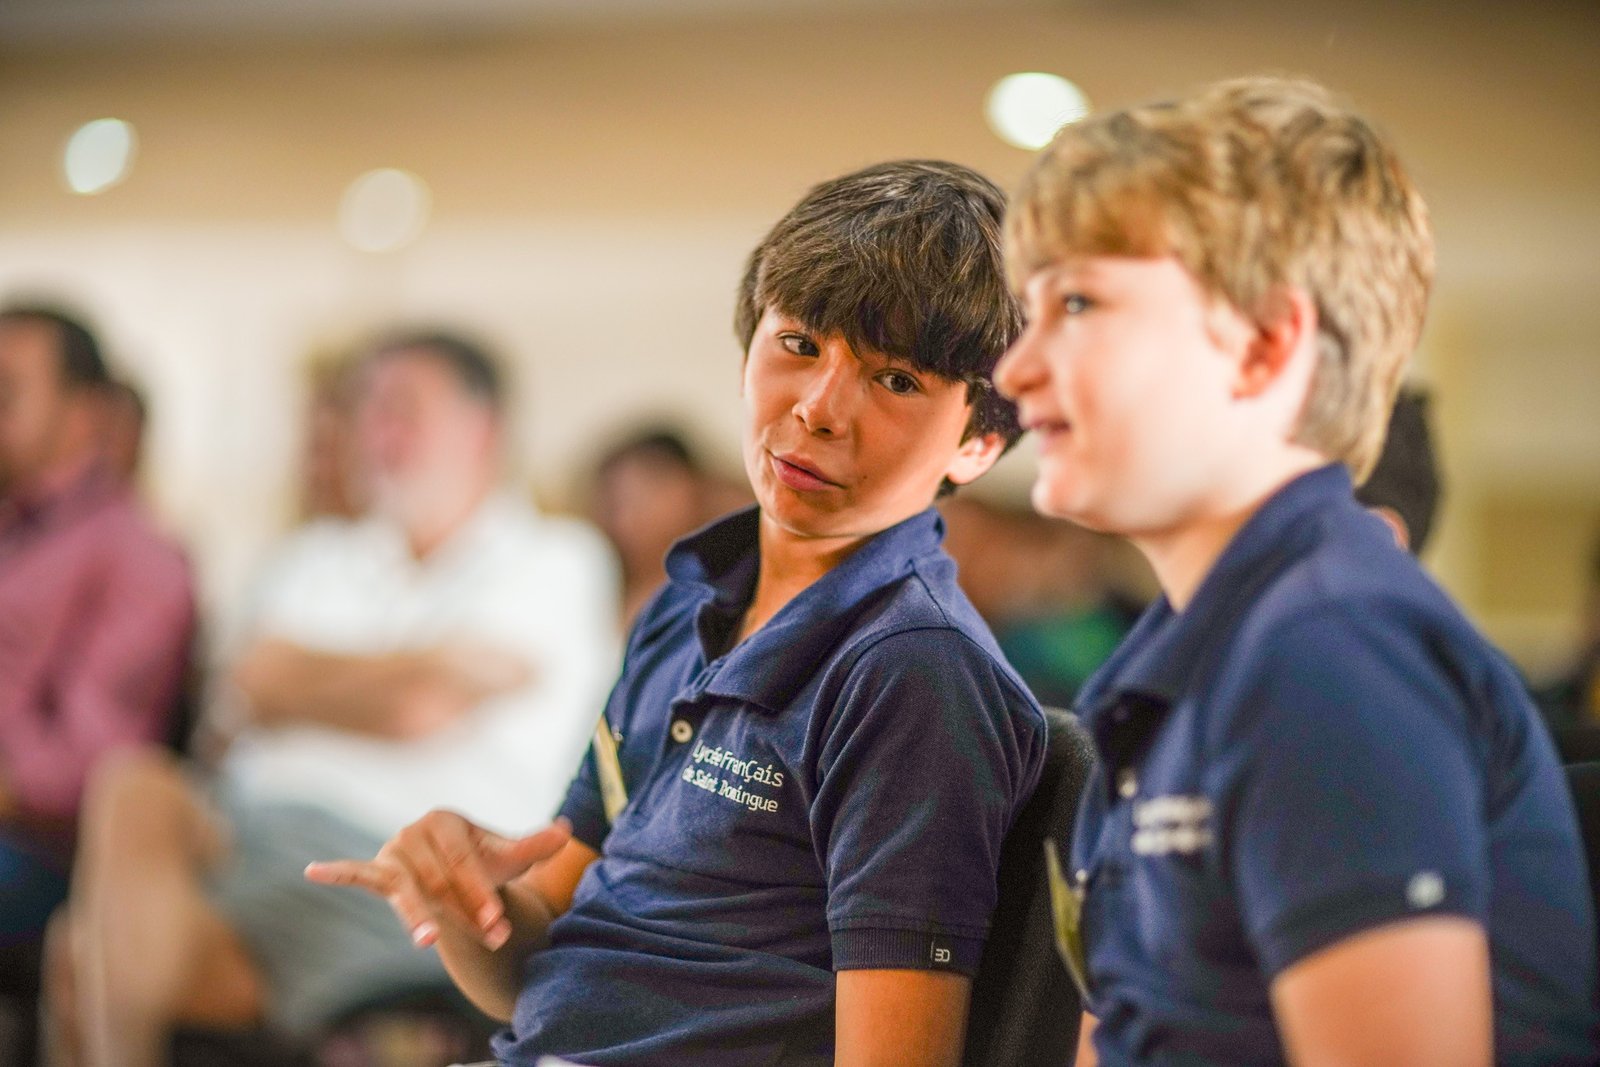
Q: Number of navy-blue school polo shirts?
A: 2